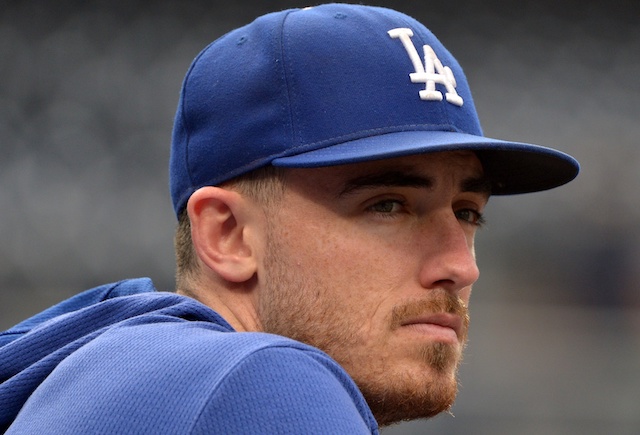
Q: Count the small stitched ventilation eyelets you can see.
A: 2